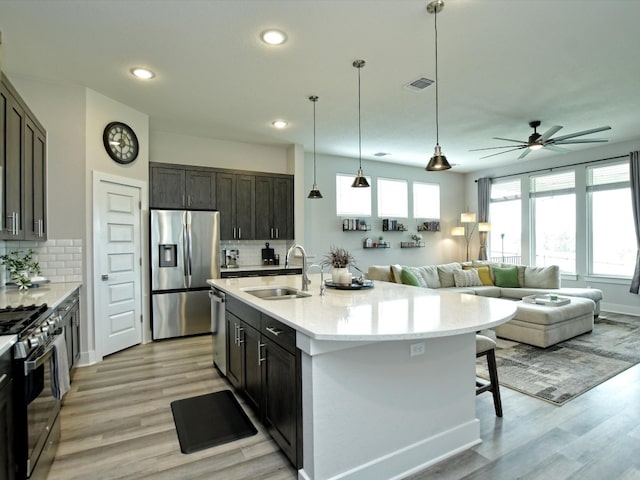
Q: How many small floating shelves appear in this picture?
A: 5